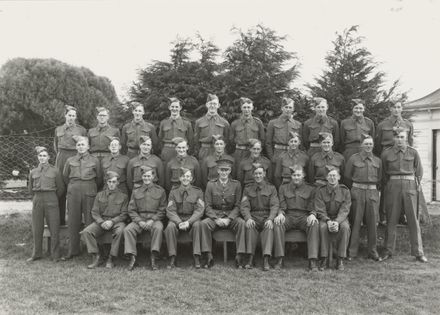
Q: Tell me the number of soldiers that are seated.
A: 7